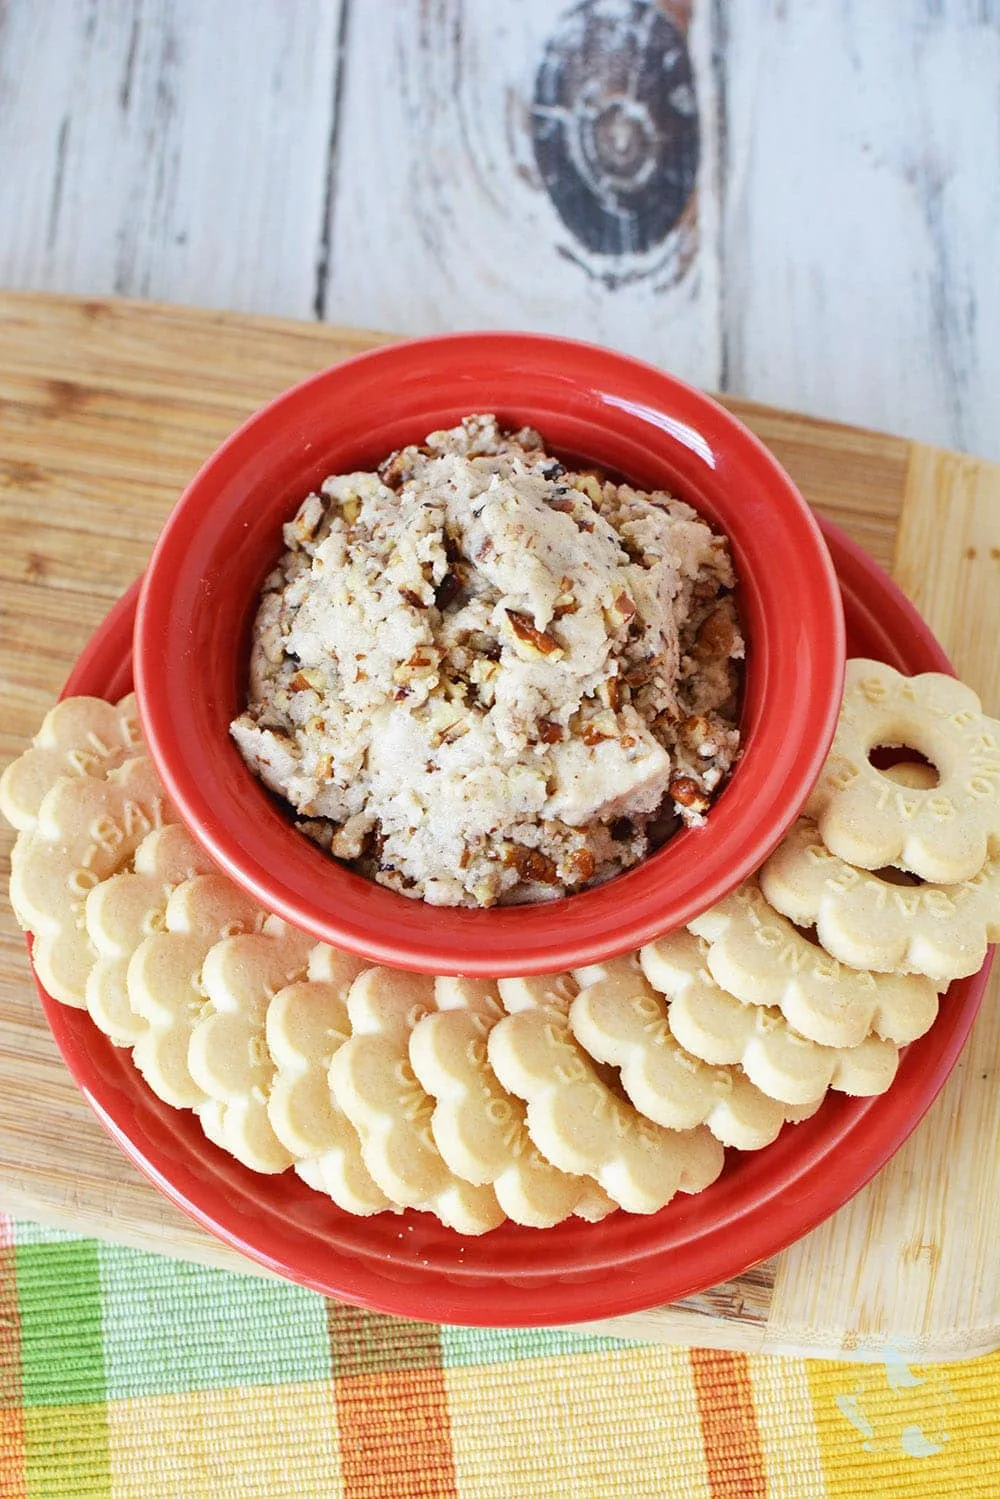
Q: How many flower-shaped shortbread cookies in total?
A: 14